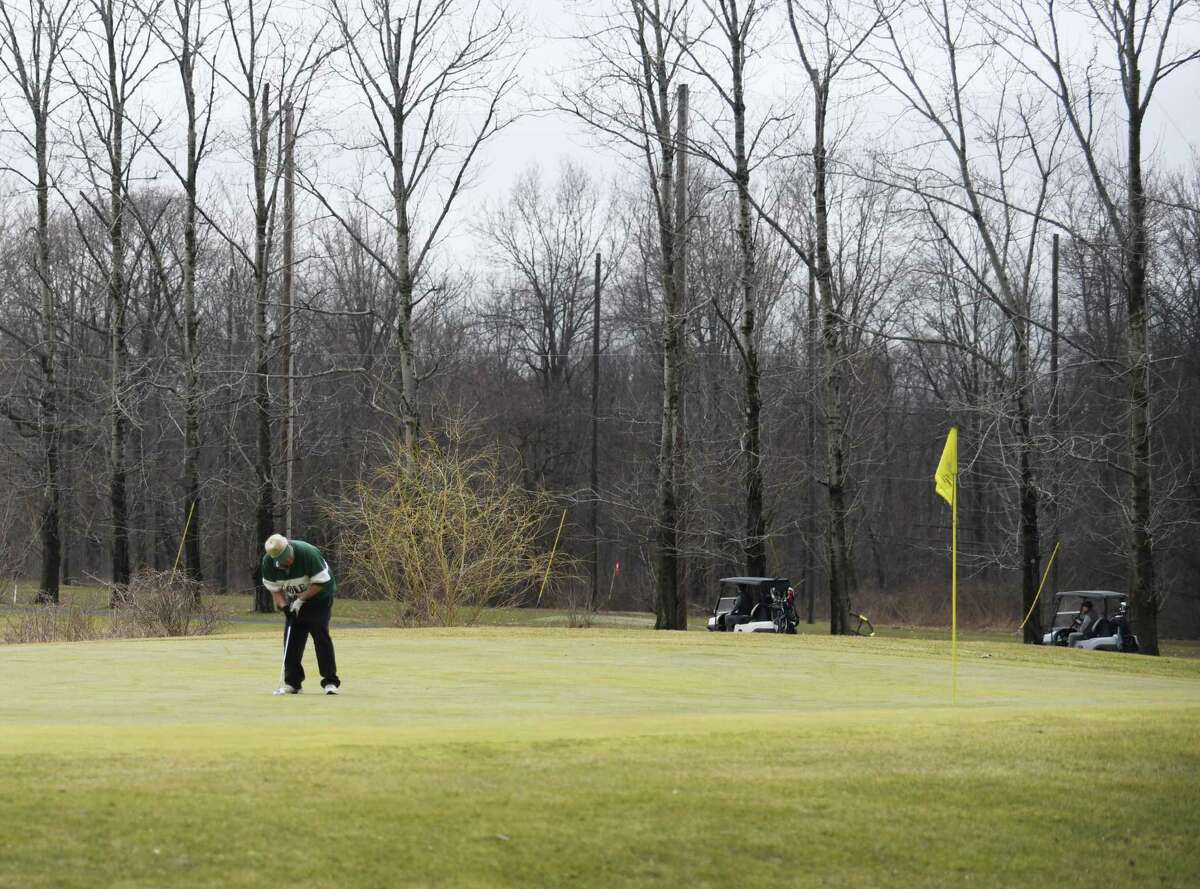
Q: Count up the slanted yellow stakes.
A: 3